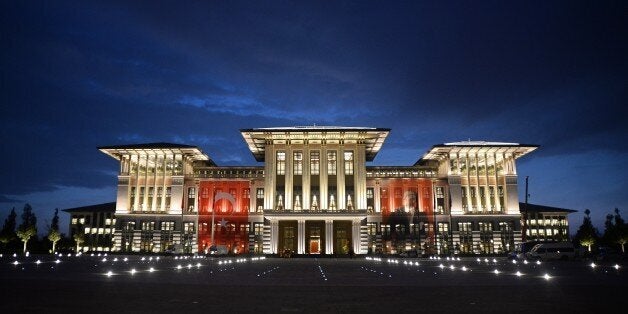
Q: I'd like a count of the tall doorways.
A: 3